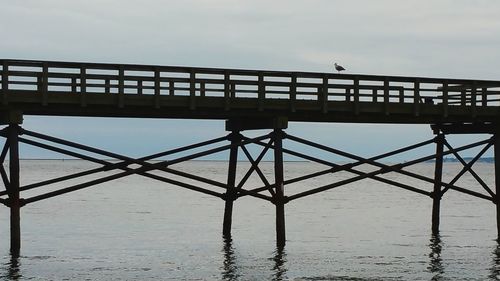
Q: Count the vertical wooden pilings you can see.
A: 5